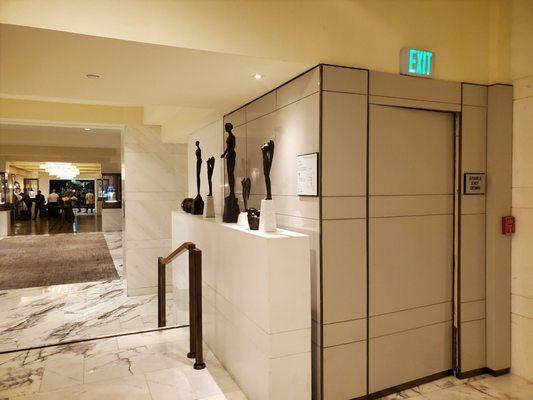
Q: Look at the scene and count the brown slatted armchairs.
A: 0